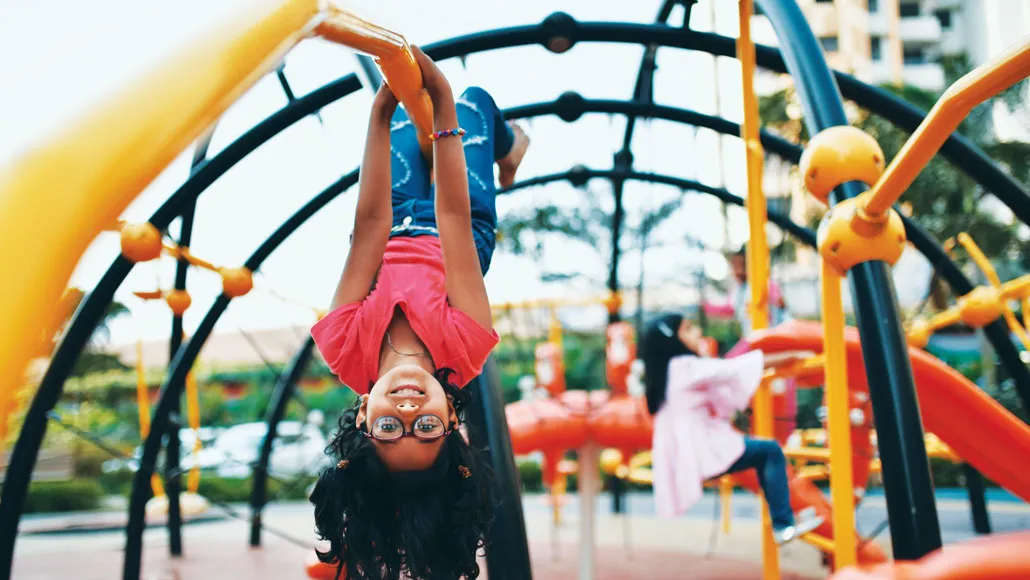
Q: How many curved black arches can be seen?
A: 3